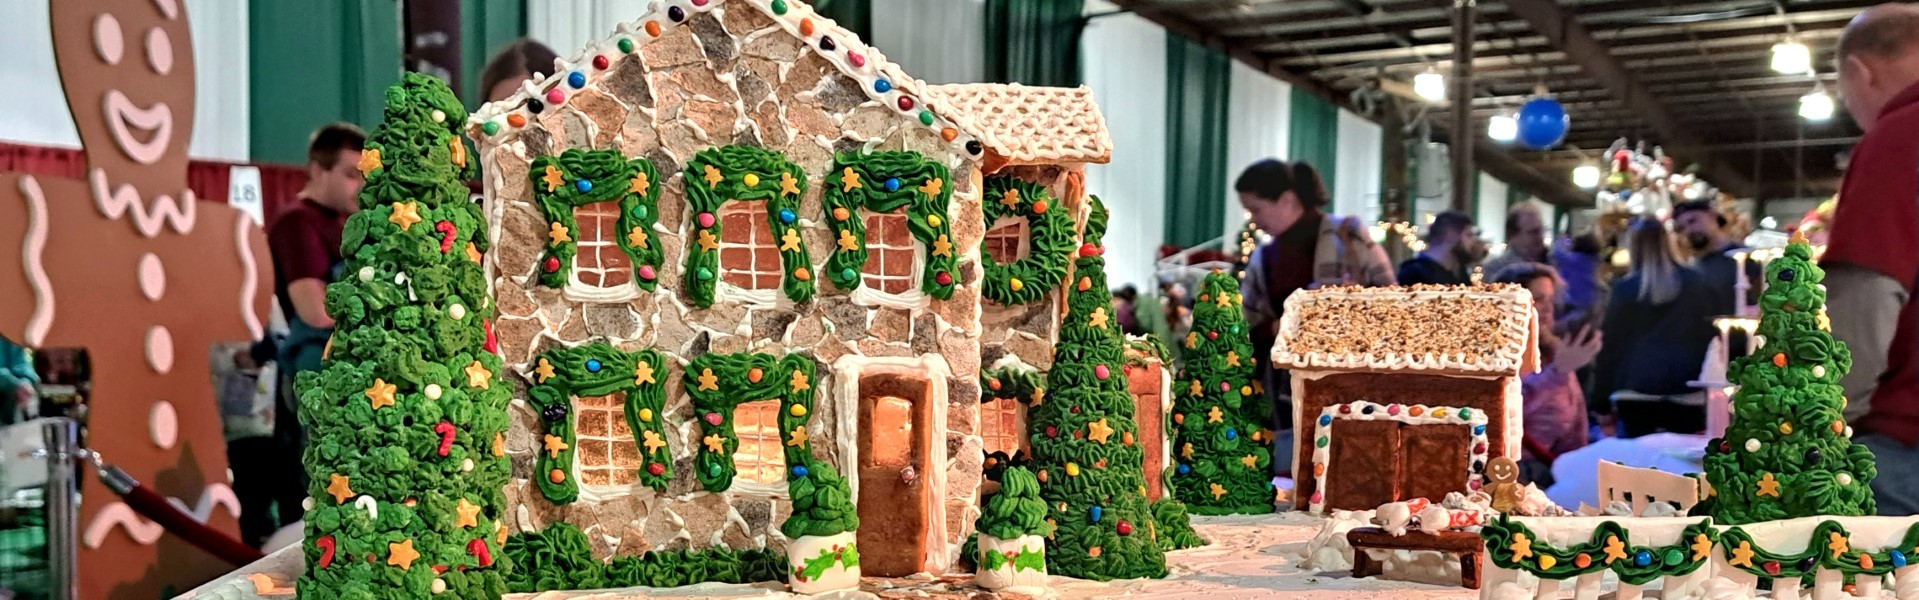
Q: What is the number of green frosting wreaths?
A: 1